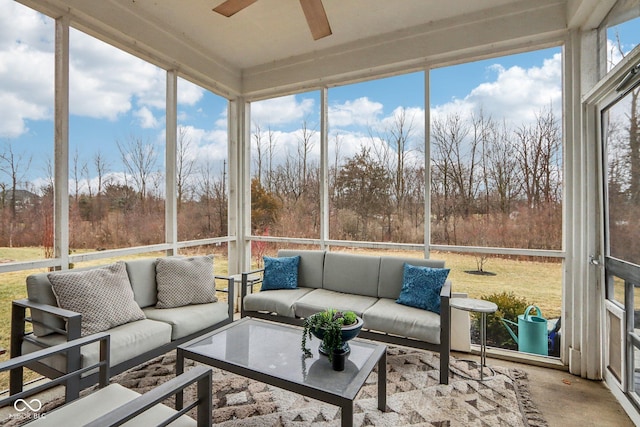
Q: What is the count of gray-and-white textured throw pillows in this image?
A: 2